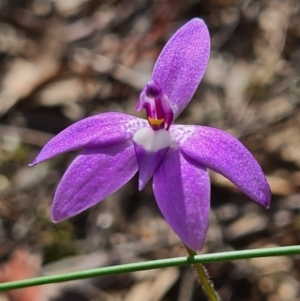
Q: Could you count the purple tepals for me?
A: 5